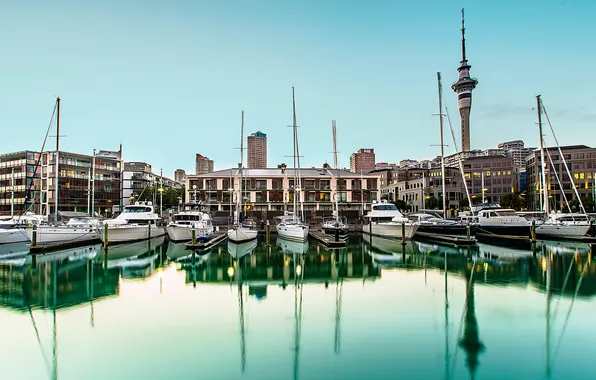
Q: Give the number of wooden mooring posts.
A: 11